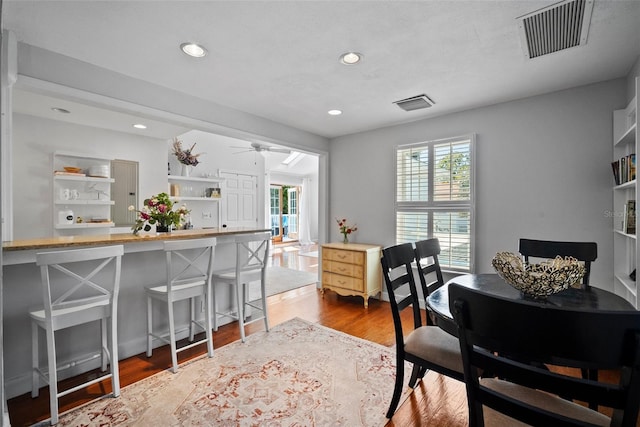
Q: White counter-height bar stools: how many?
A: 3